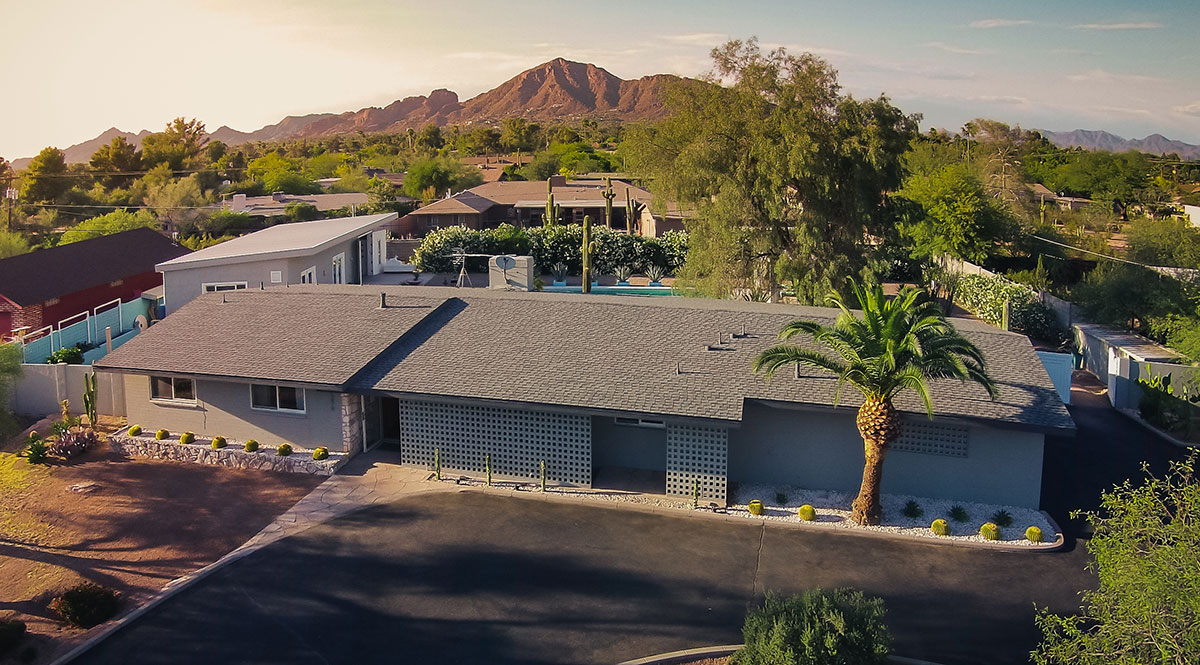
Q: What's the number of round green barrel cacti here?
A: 12